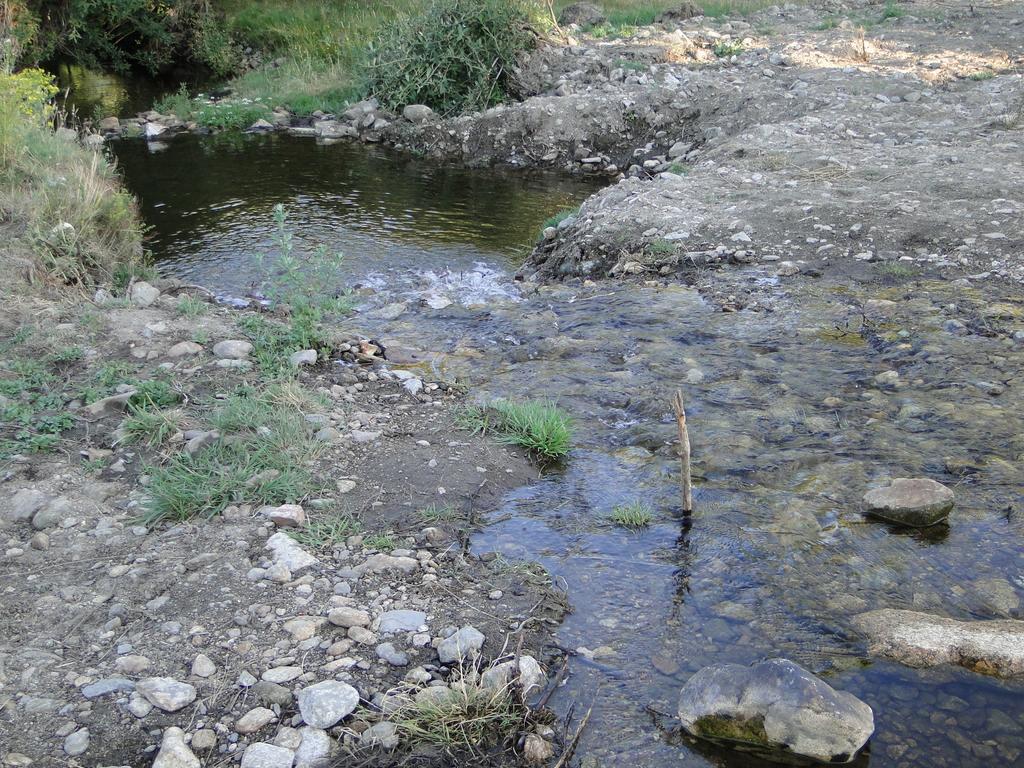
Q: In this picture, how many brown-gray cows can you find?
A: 0